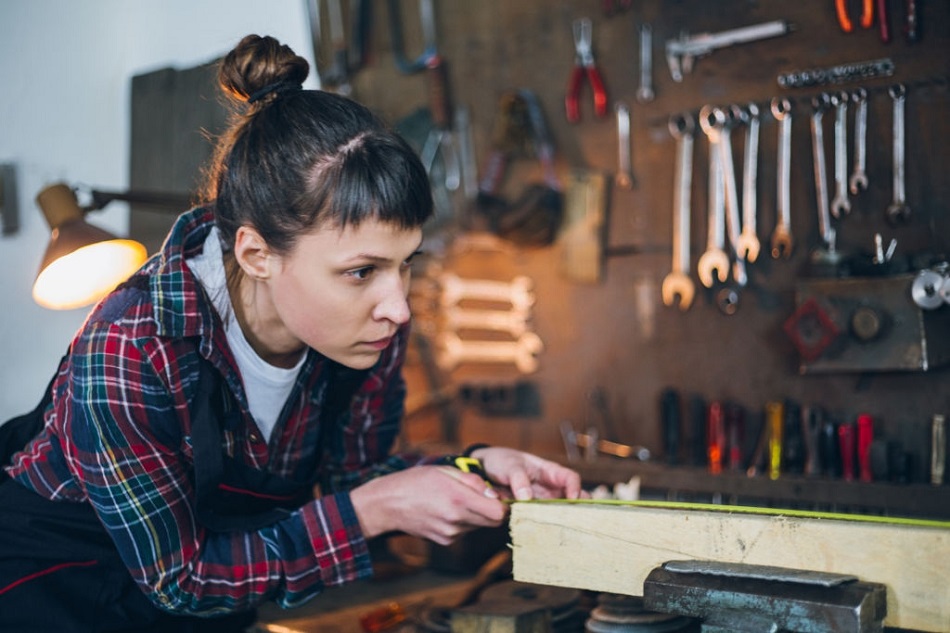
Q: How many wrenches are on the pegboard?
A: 14